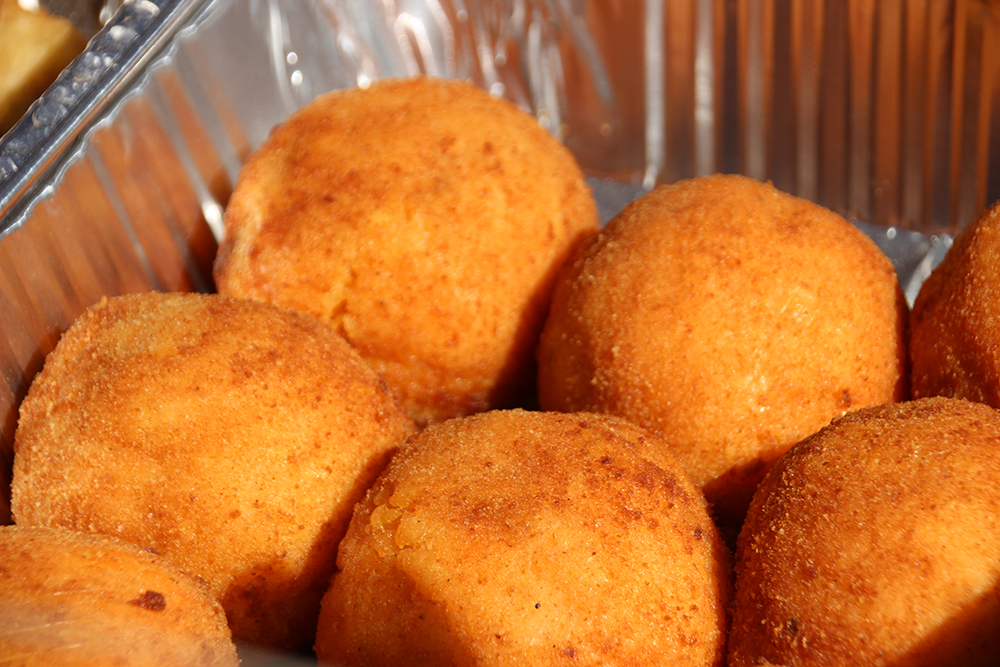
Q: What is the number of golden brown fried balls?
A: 7